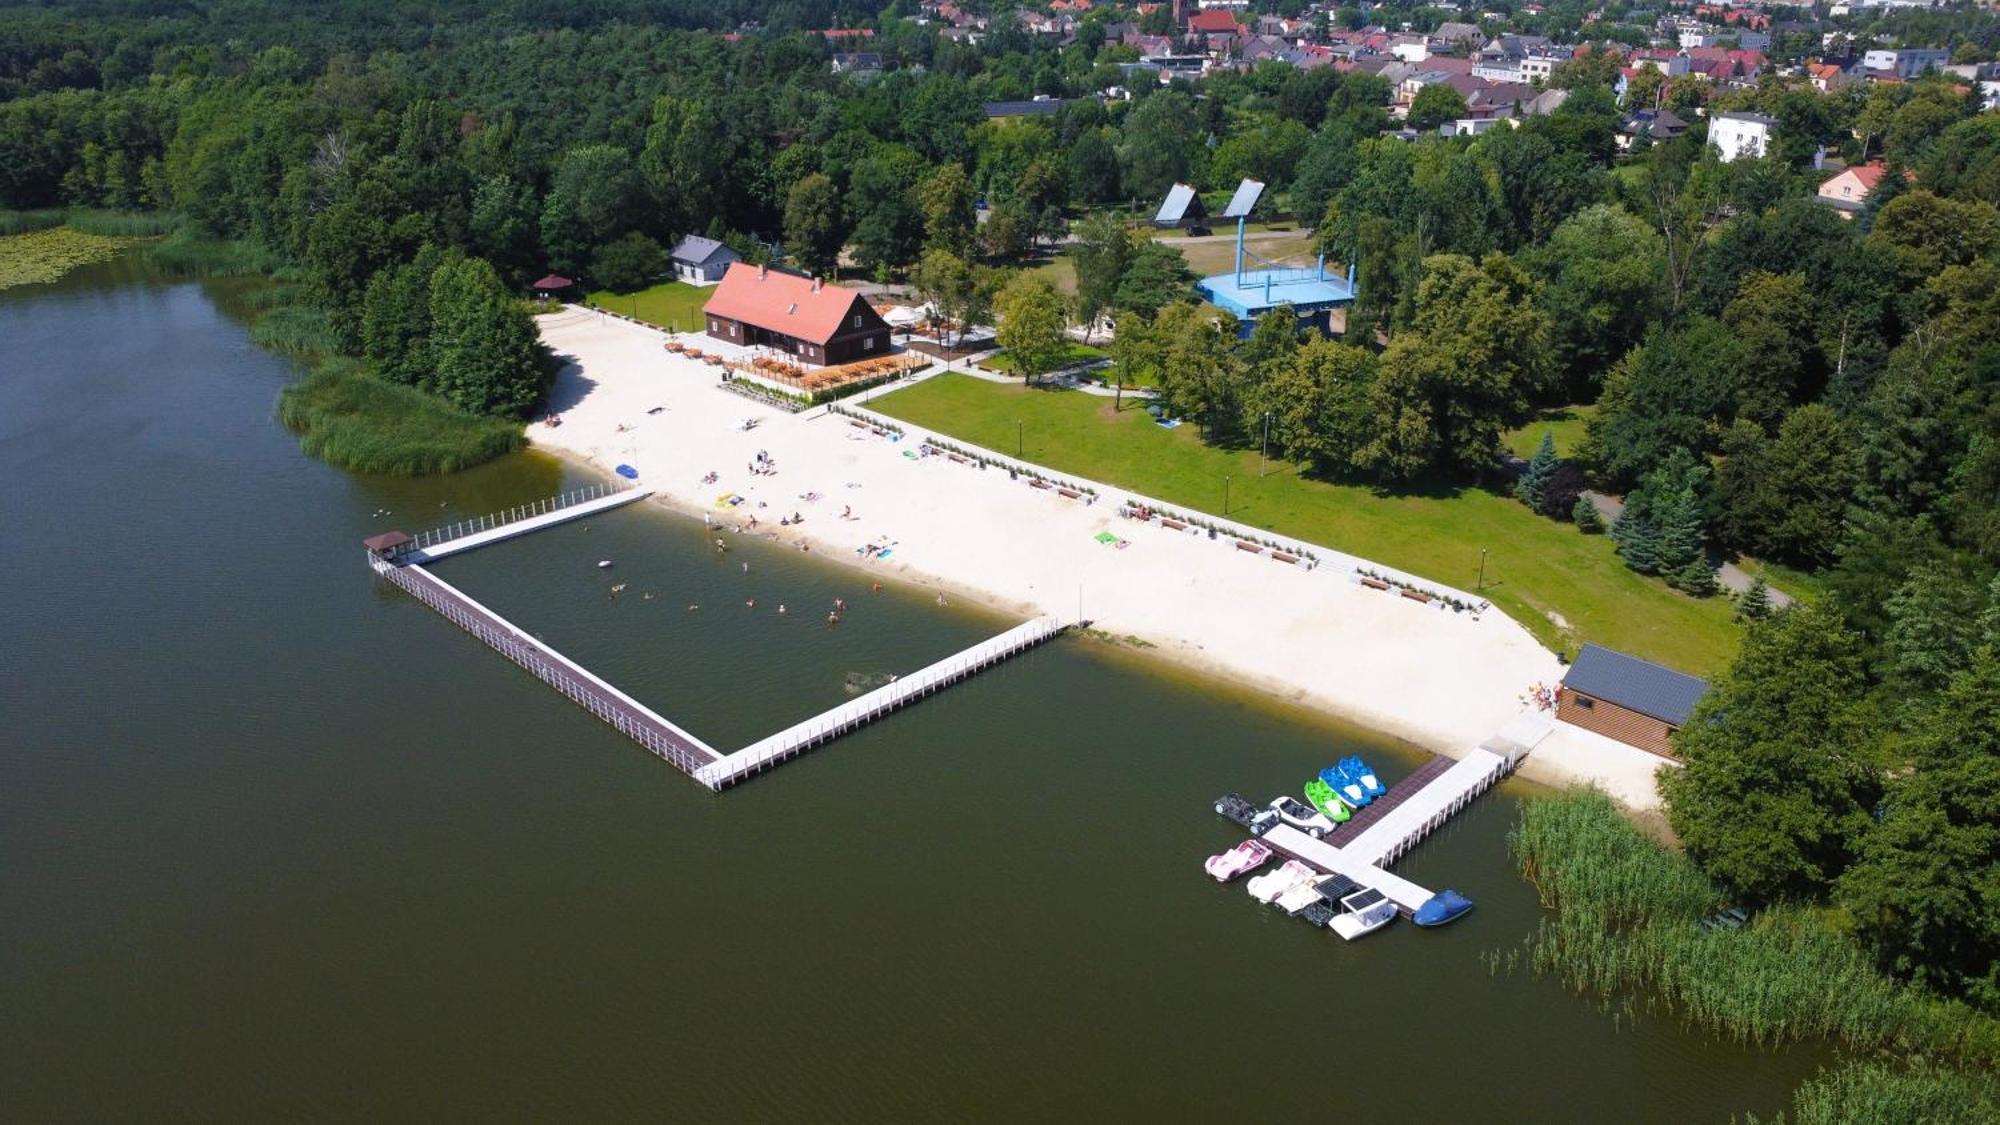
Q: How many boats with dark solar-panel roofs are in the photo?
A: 2